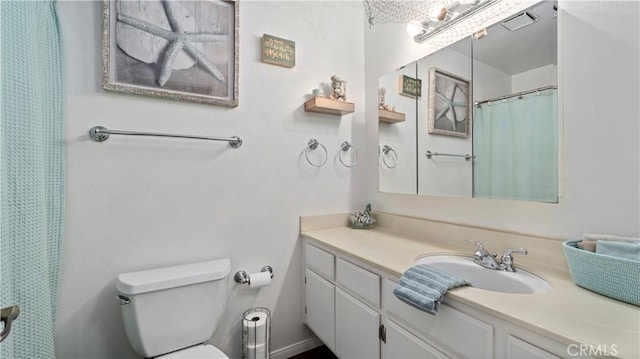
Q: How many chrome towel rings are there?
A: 2